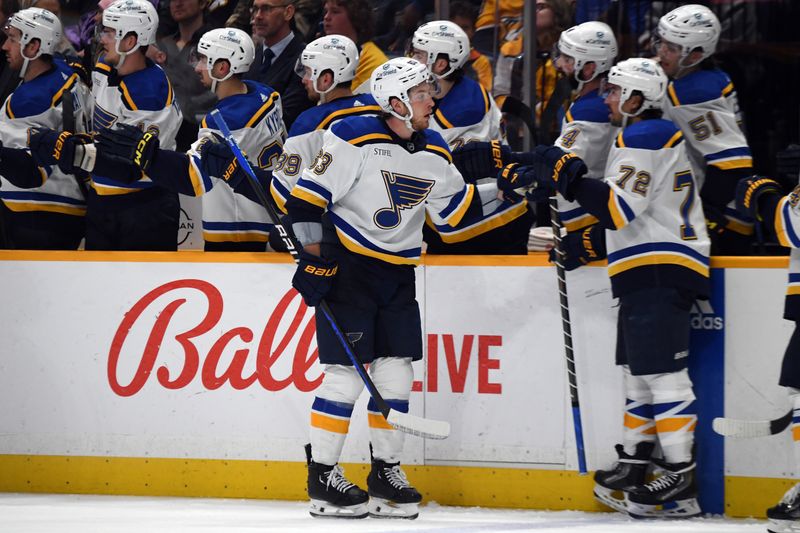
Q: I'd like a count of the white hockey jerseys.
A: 10